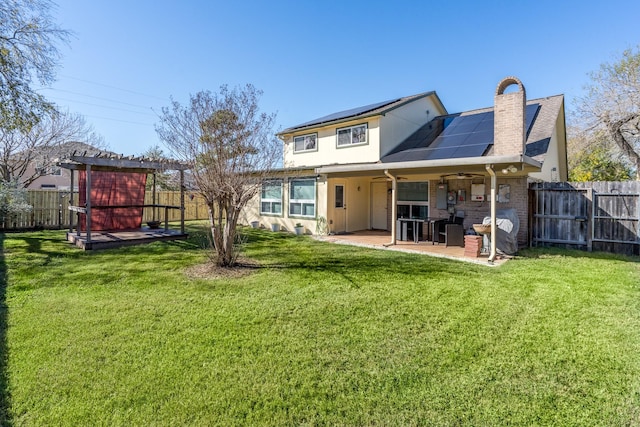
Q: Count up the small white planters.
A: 3